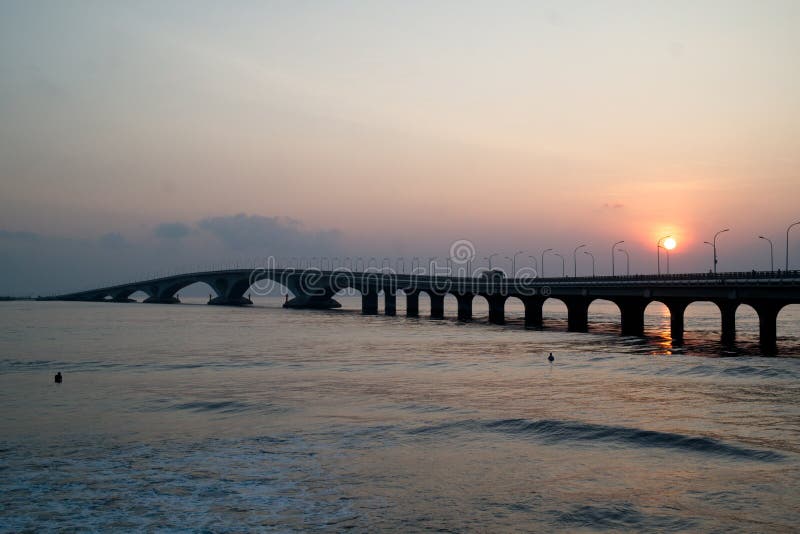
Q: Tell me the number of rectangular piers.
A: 12